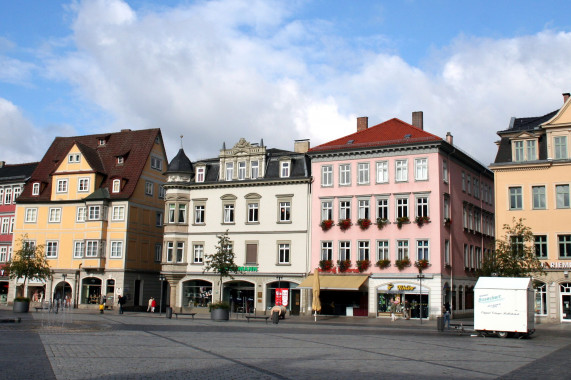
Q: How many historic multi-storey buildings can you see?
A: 5